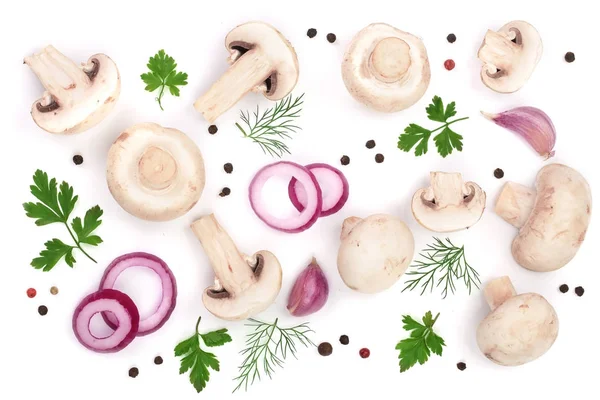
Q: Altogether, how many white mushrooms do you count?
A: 10